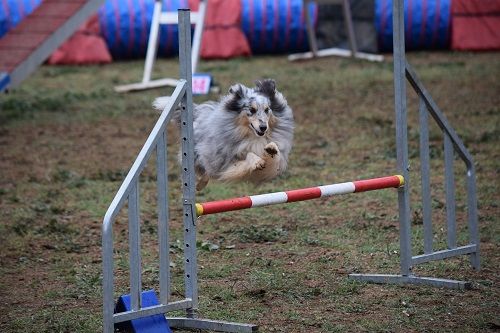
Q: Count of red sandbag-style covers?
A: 3